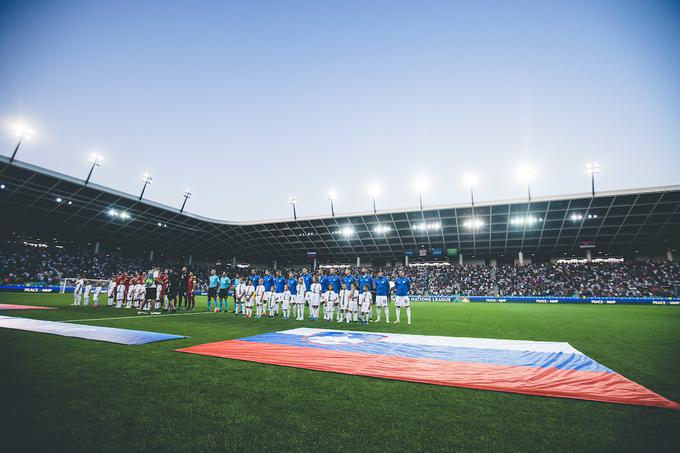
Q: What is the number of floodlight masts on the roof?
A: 11